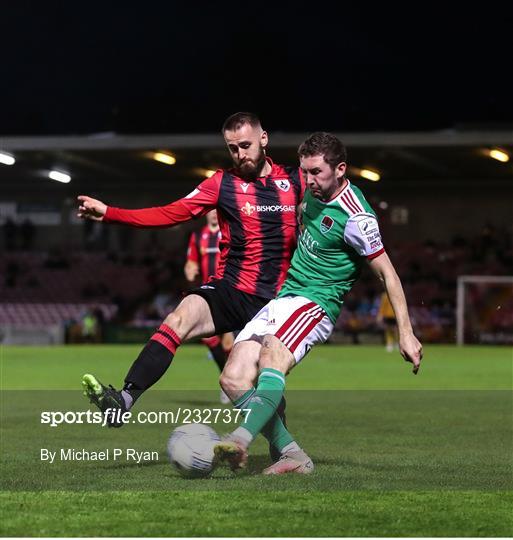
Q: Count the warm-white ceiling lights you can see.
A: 4